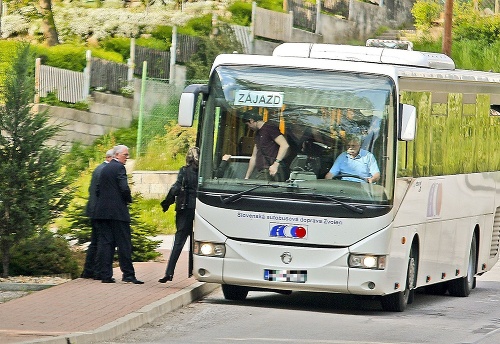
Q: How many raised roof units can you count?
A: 2